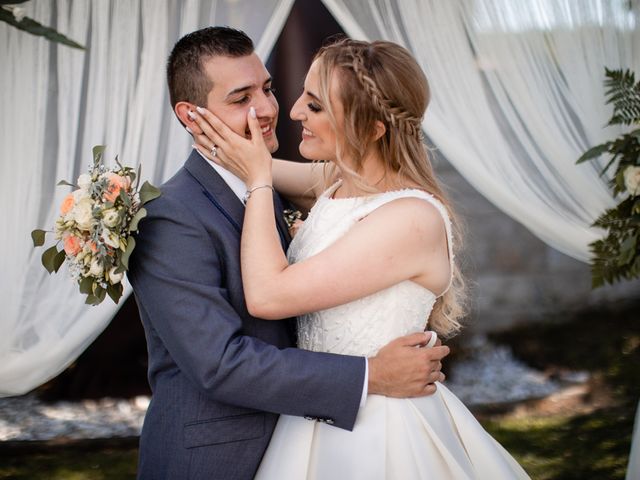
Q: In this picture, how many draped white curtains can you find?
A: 2